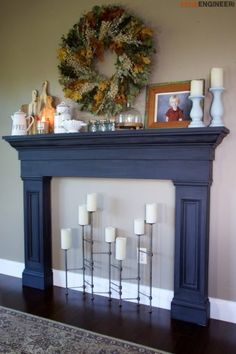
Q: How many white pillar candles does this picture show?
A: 9